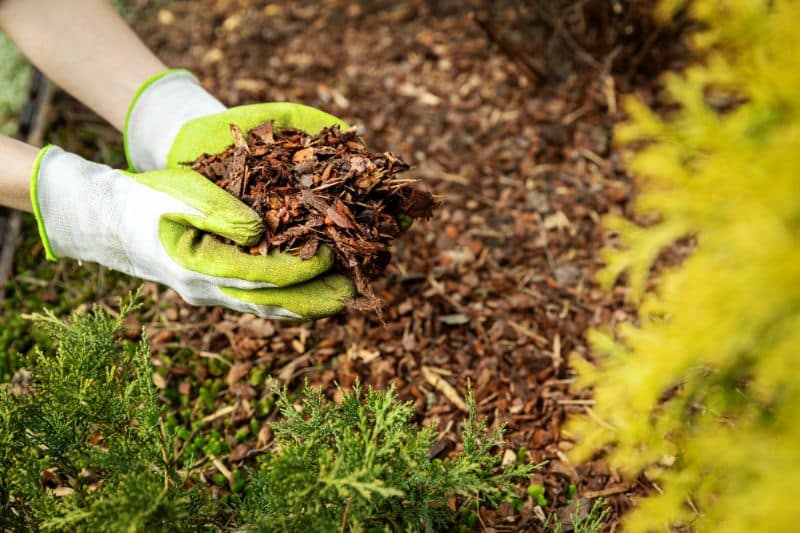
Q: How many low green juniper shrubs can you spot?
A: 2